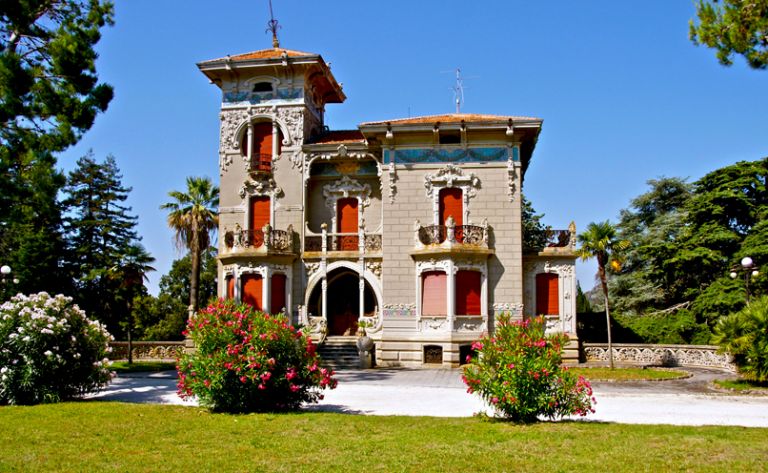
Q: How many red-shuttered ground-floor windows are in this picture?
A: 6